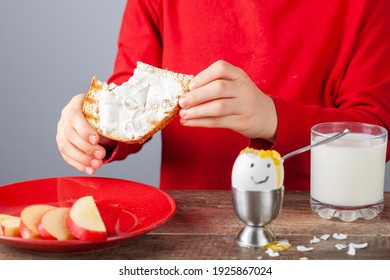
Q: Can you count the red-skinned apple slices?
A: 3